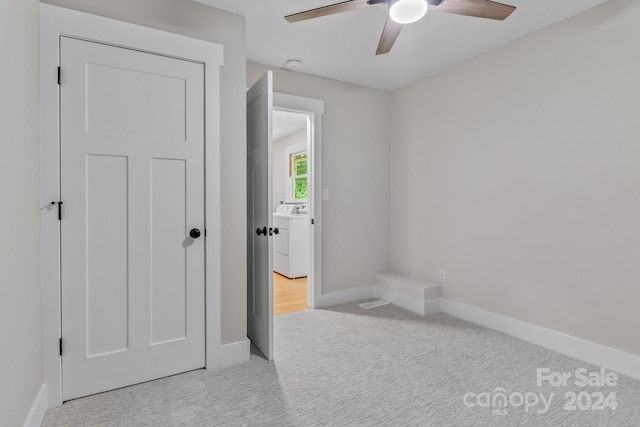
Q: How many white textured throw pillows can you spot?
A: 0